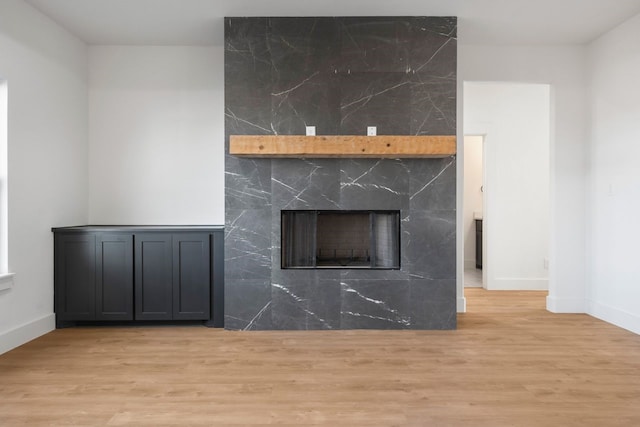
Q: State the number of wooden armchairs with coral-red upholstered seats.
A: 0